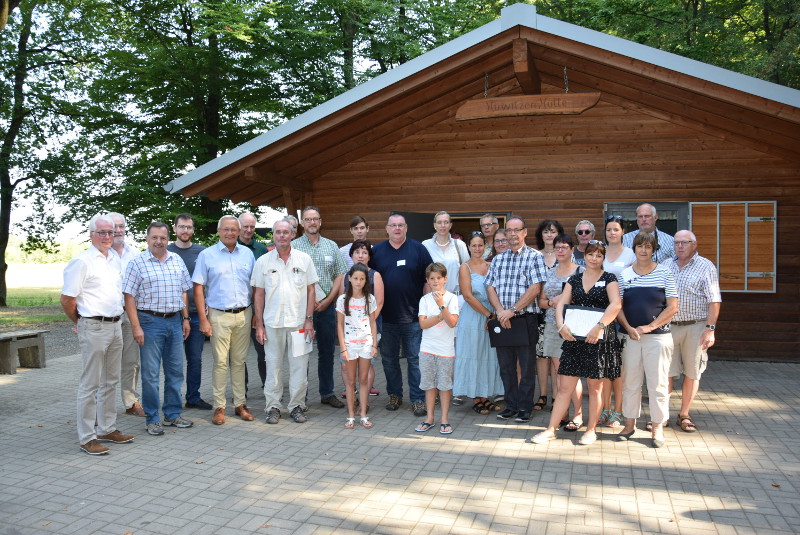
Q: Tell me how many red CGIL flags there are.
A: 0